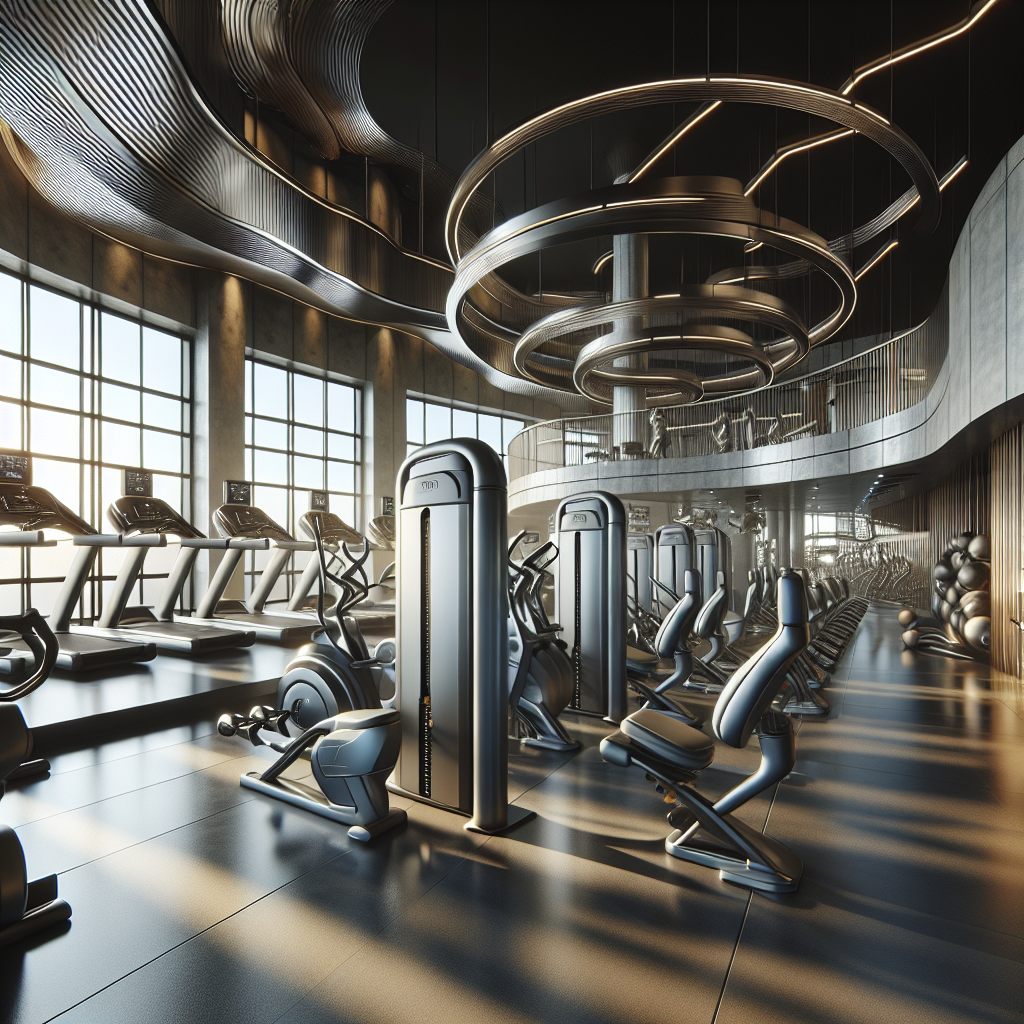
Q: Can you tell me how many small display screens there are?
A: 5